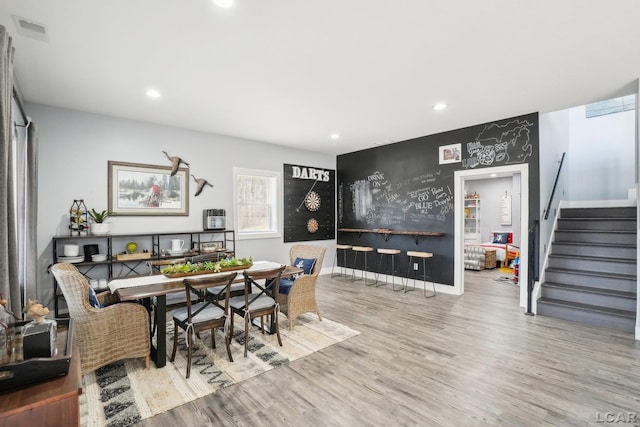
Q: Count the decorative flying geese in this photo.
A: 2